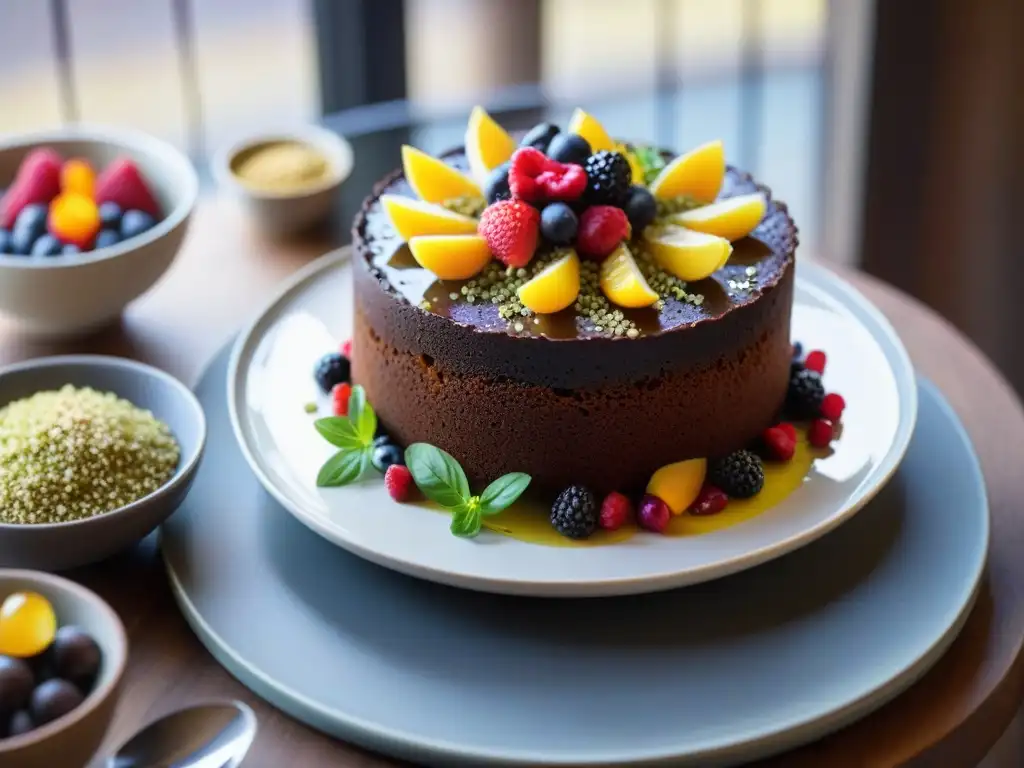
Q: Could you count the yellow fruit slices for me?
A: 11